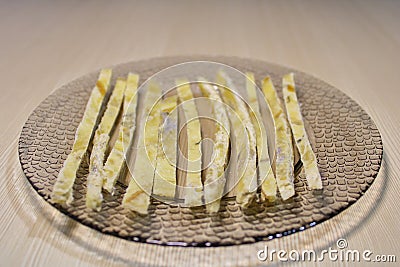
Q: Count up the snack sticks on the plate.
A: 11